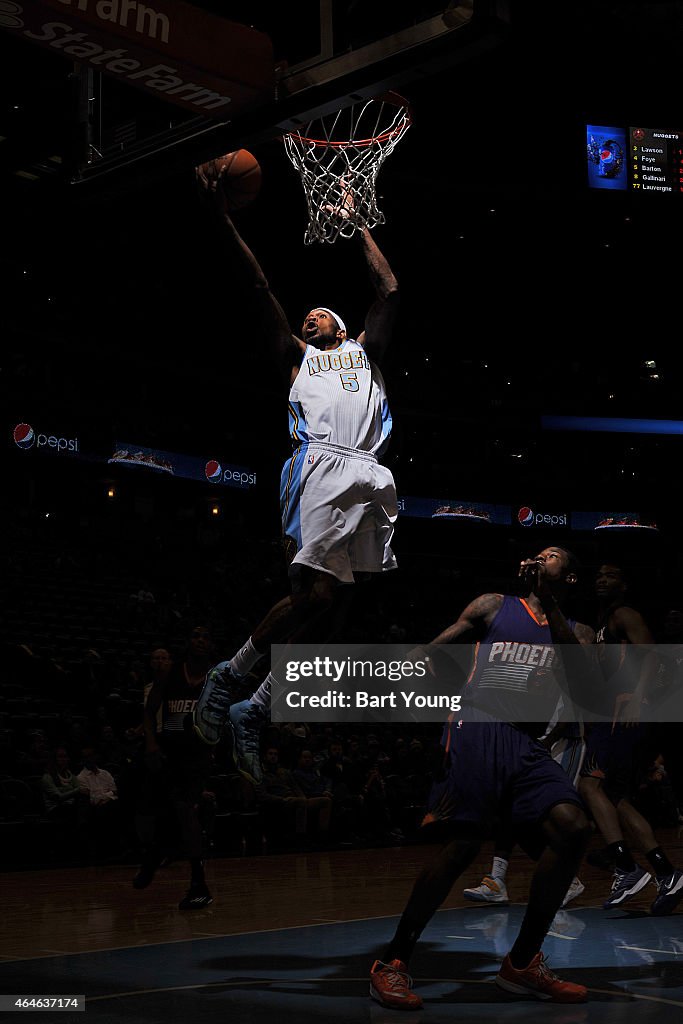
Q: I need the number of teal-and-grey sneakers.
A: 2